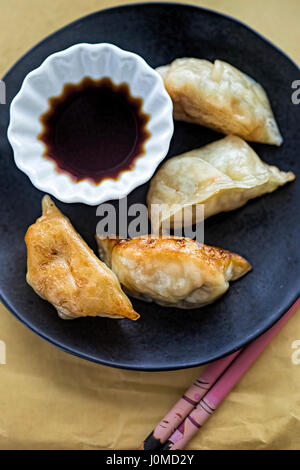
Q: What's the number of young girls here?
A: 0